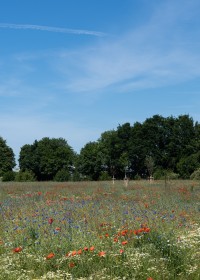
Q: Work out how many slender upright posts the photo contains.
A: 3